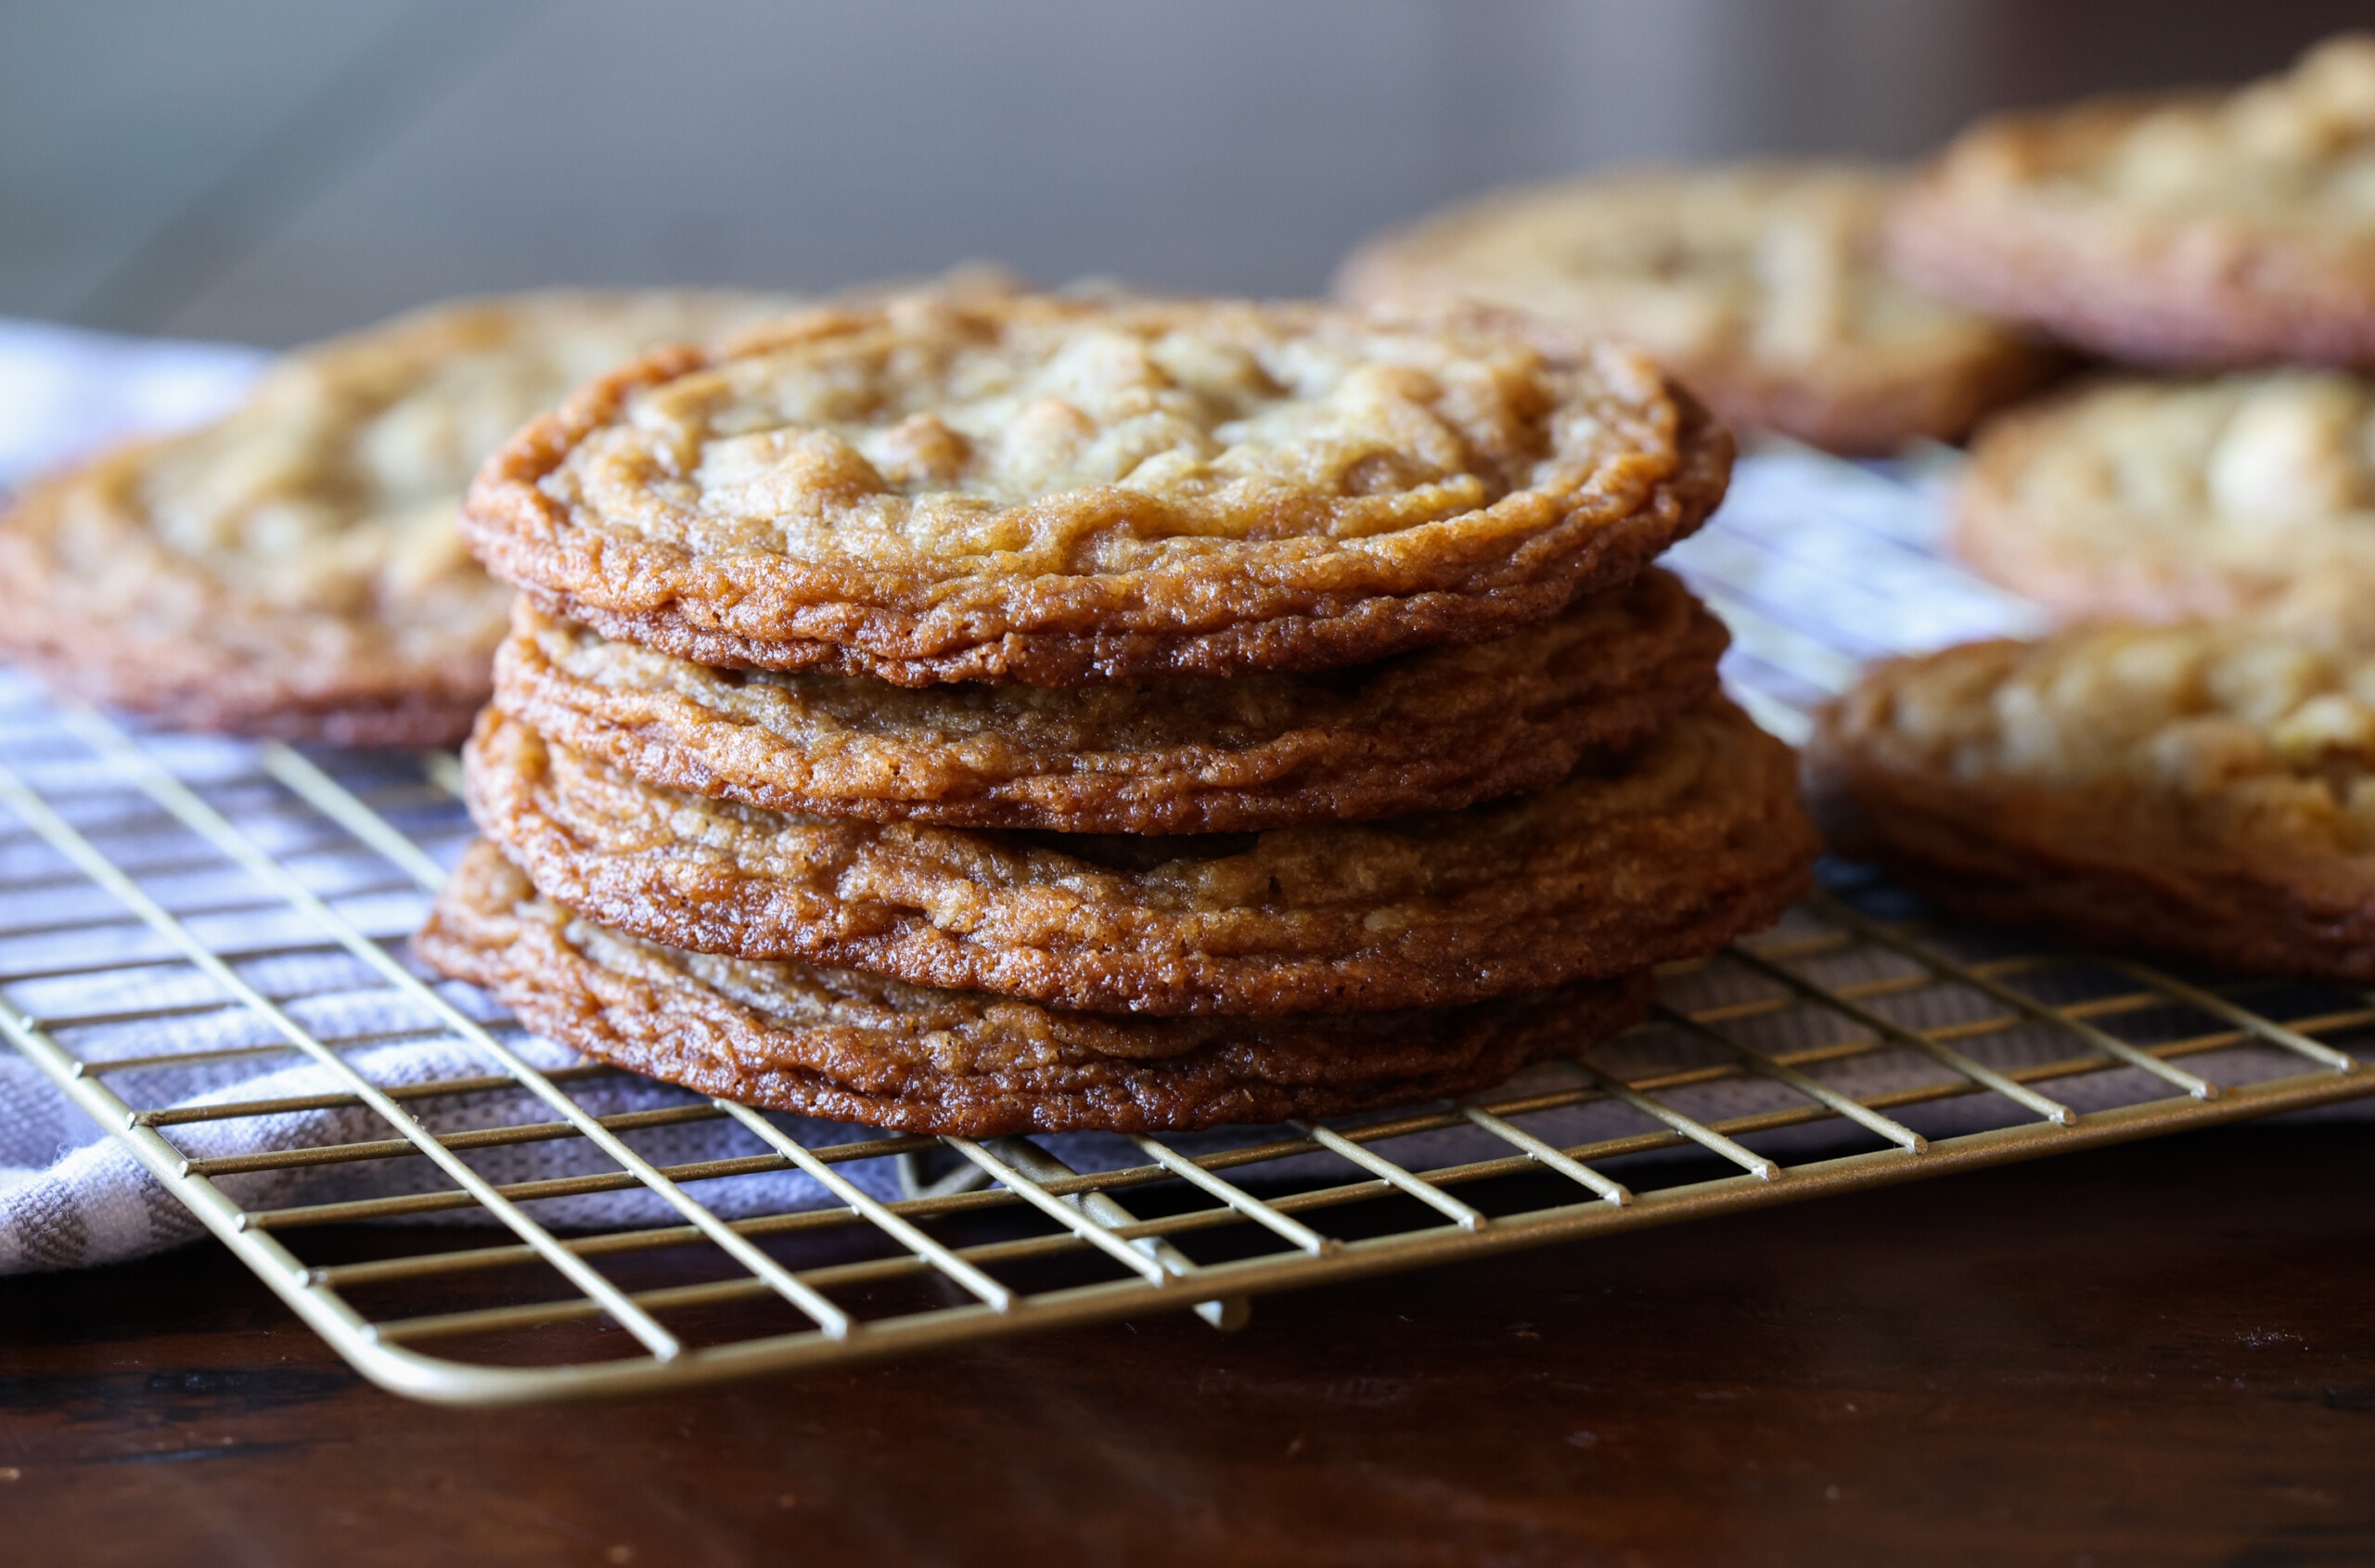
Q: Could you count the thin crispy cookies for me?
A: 9